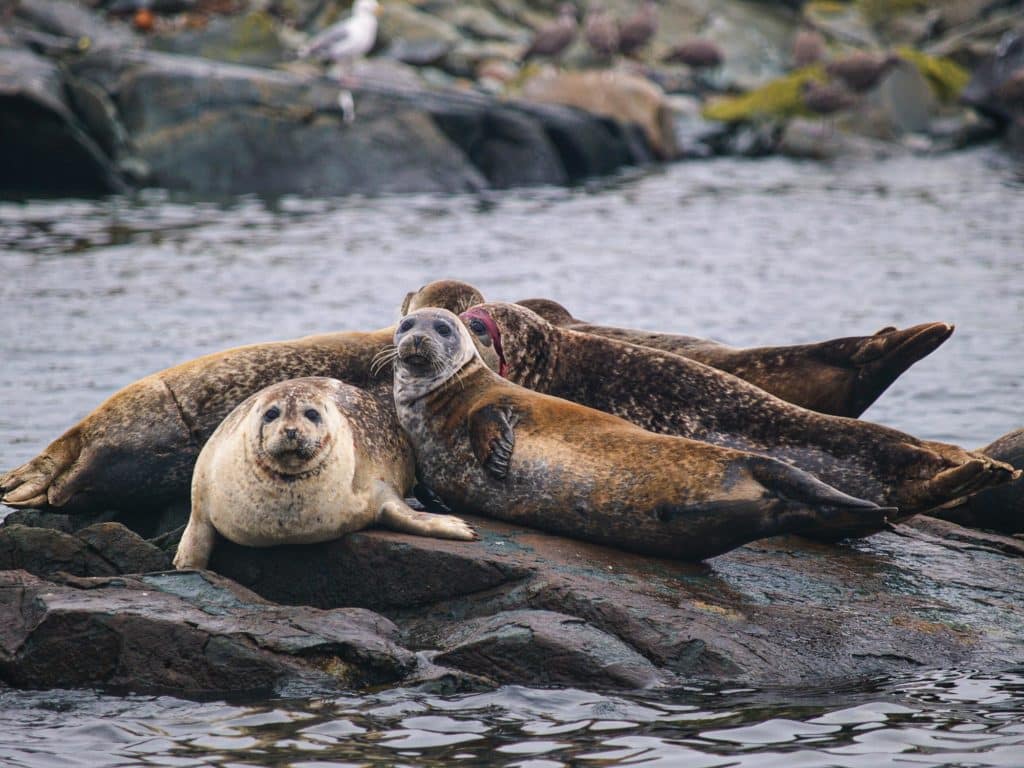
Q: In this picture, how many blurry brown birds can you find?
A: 7